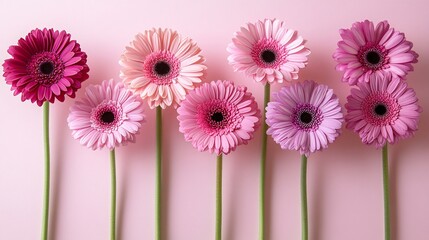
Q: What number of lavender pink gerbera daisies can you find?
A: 1